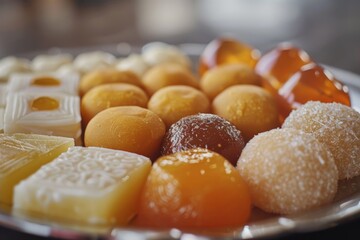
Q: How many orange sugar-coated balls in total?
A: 2